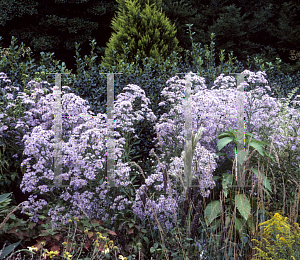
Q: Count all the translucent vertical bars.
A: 4